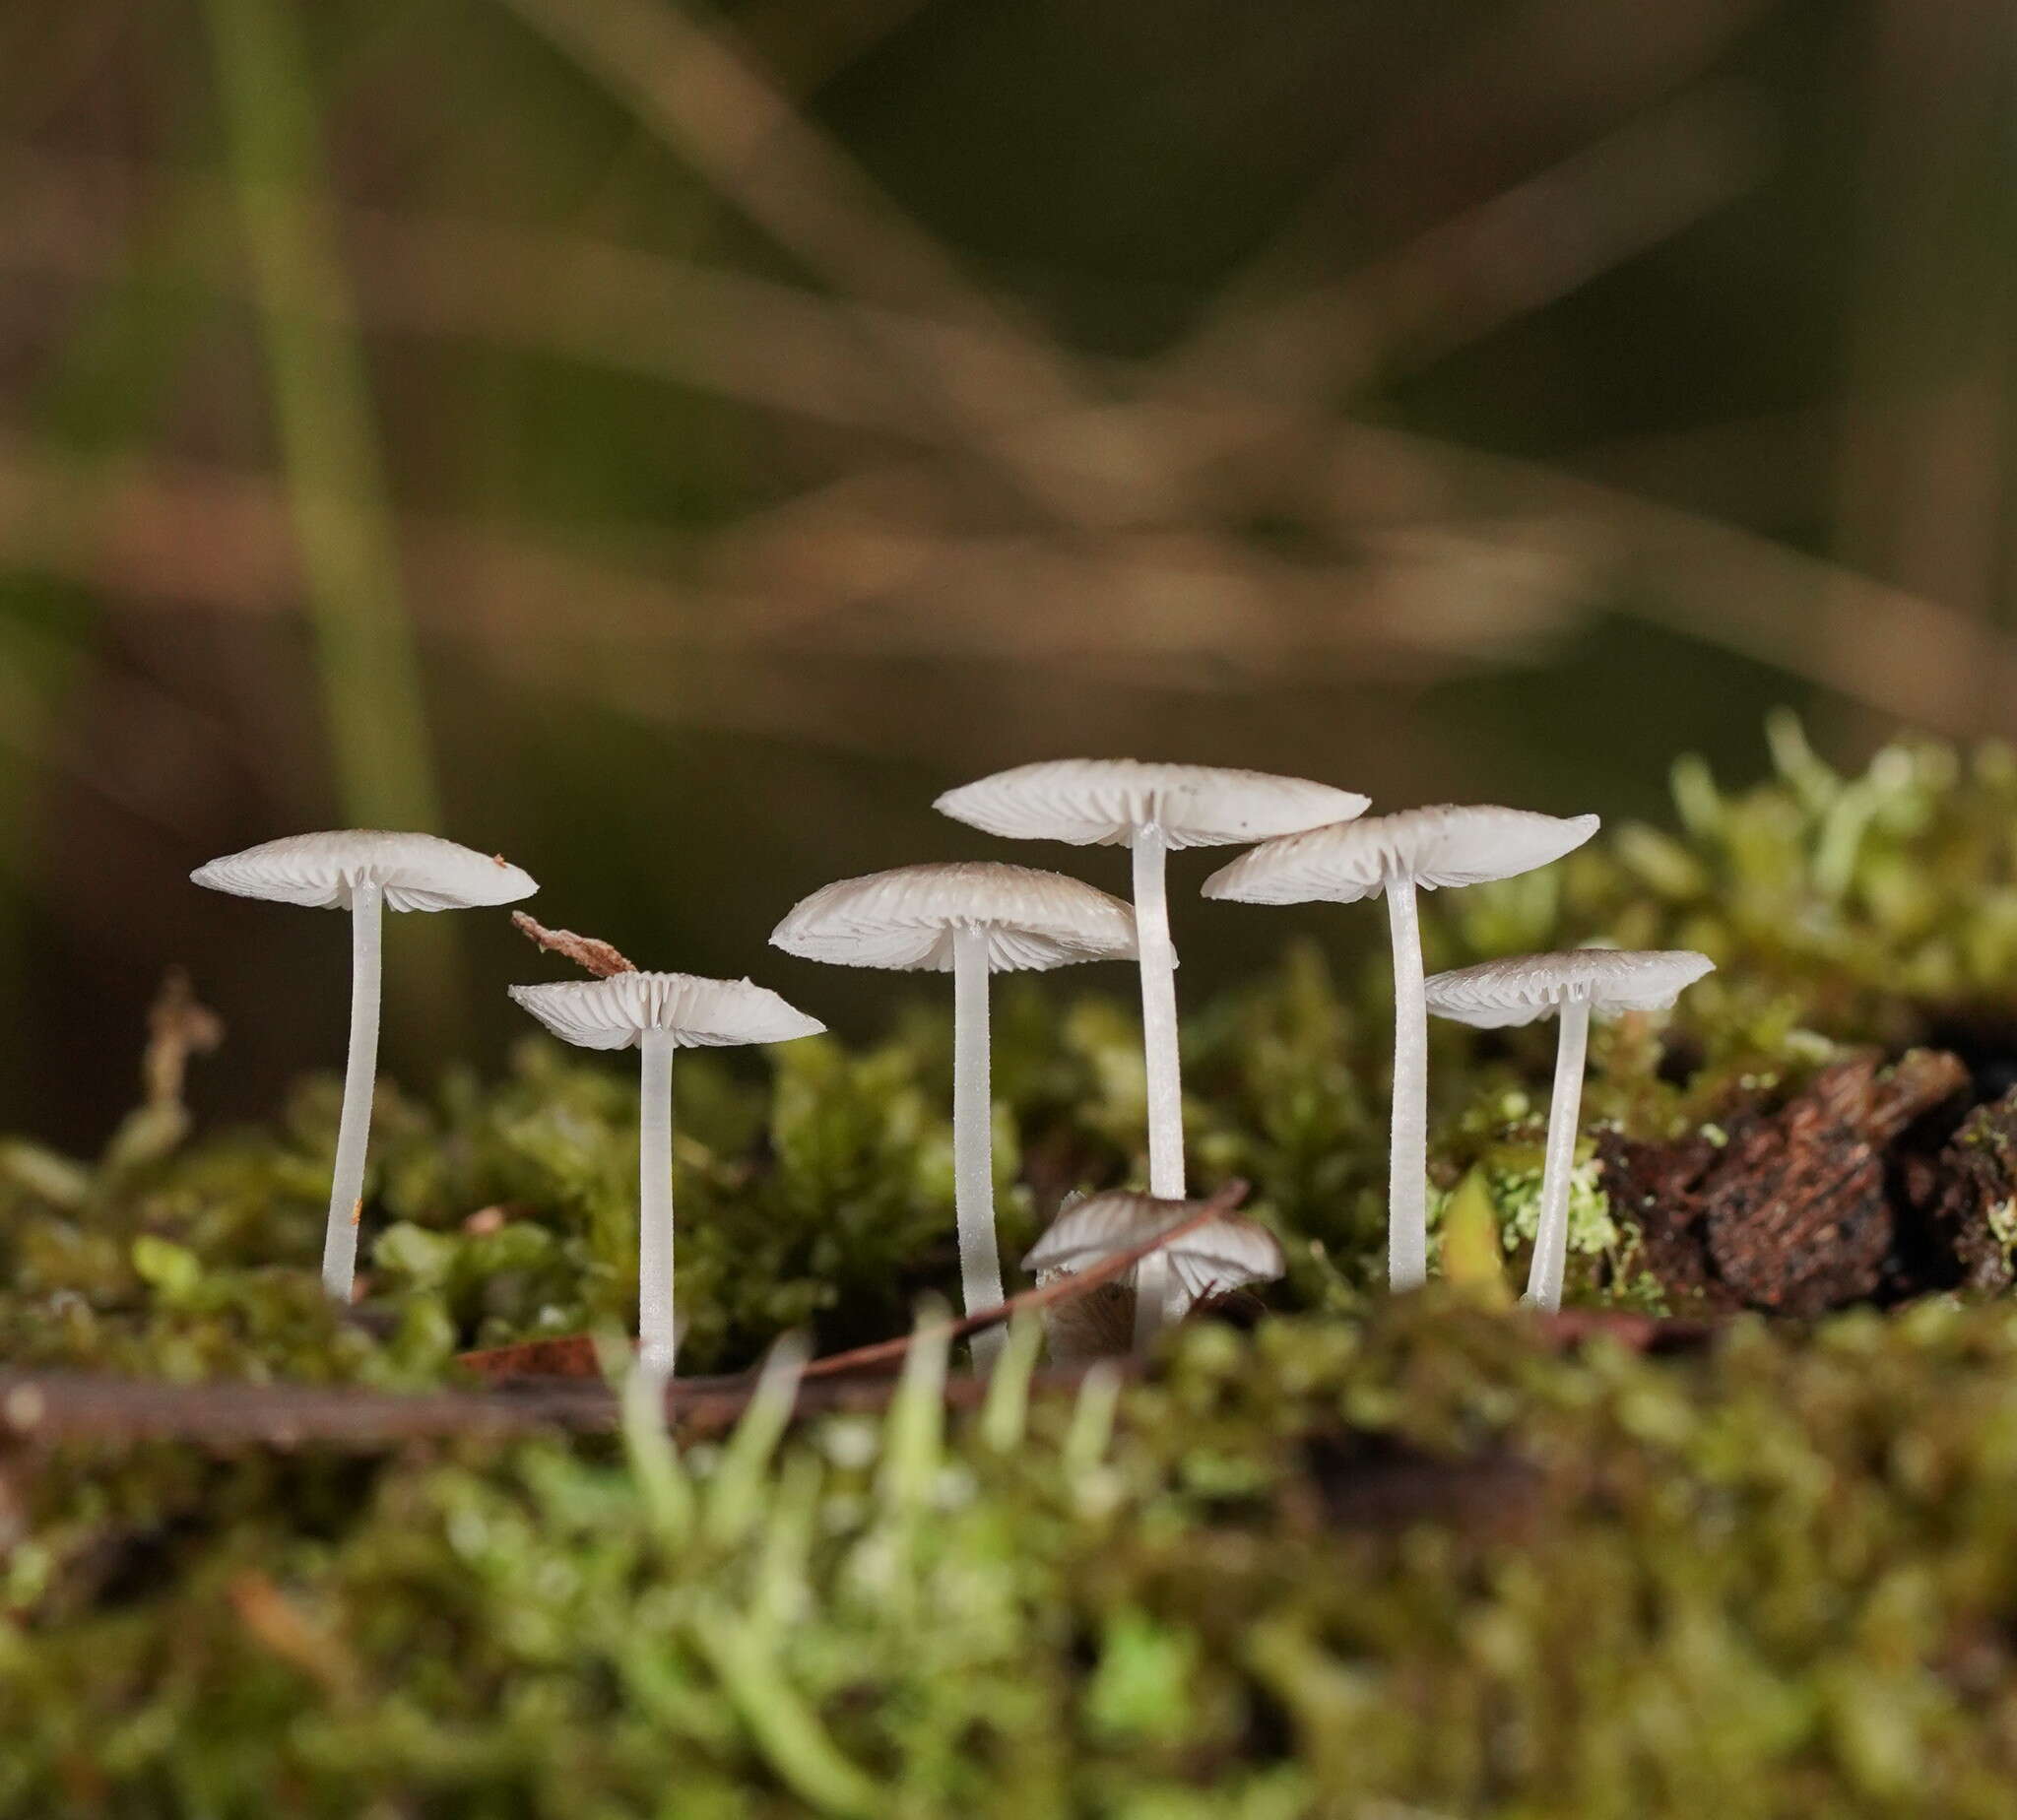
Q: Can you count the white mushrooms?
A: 7